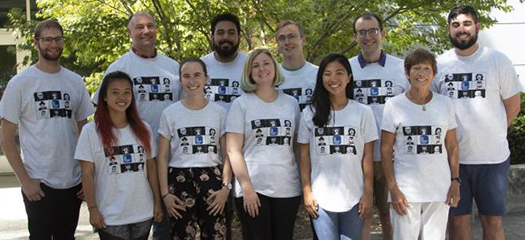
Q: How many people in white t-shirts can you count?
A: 11